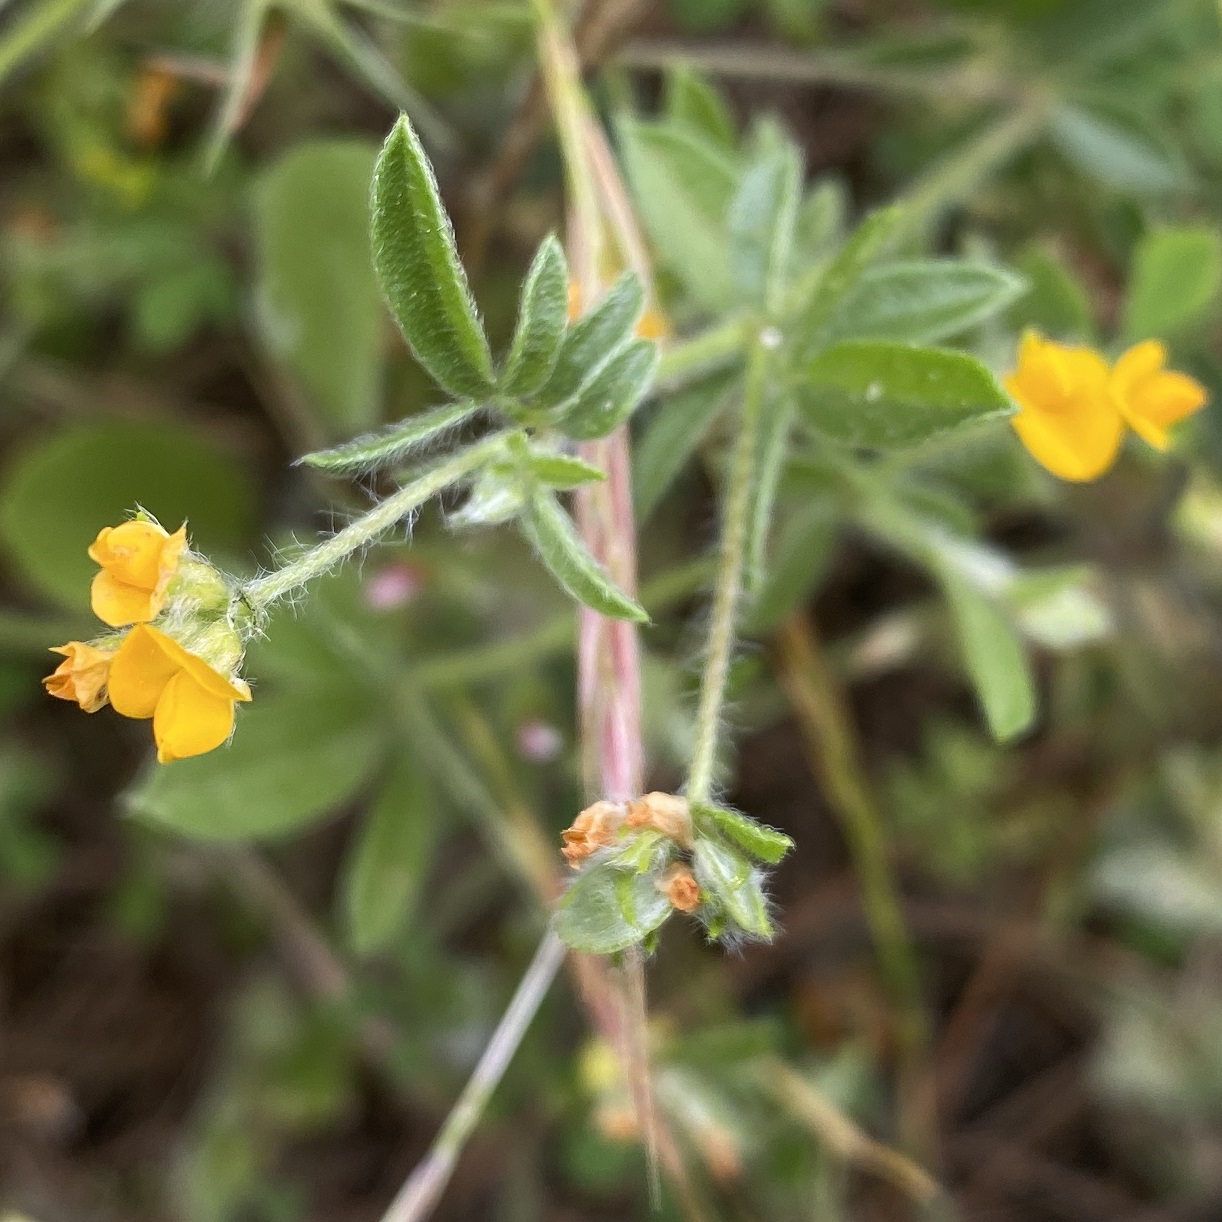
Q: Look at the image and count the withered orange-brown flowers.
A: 3